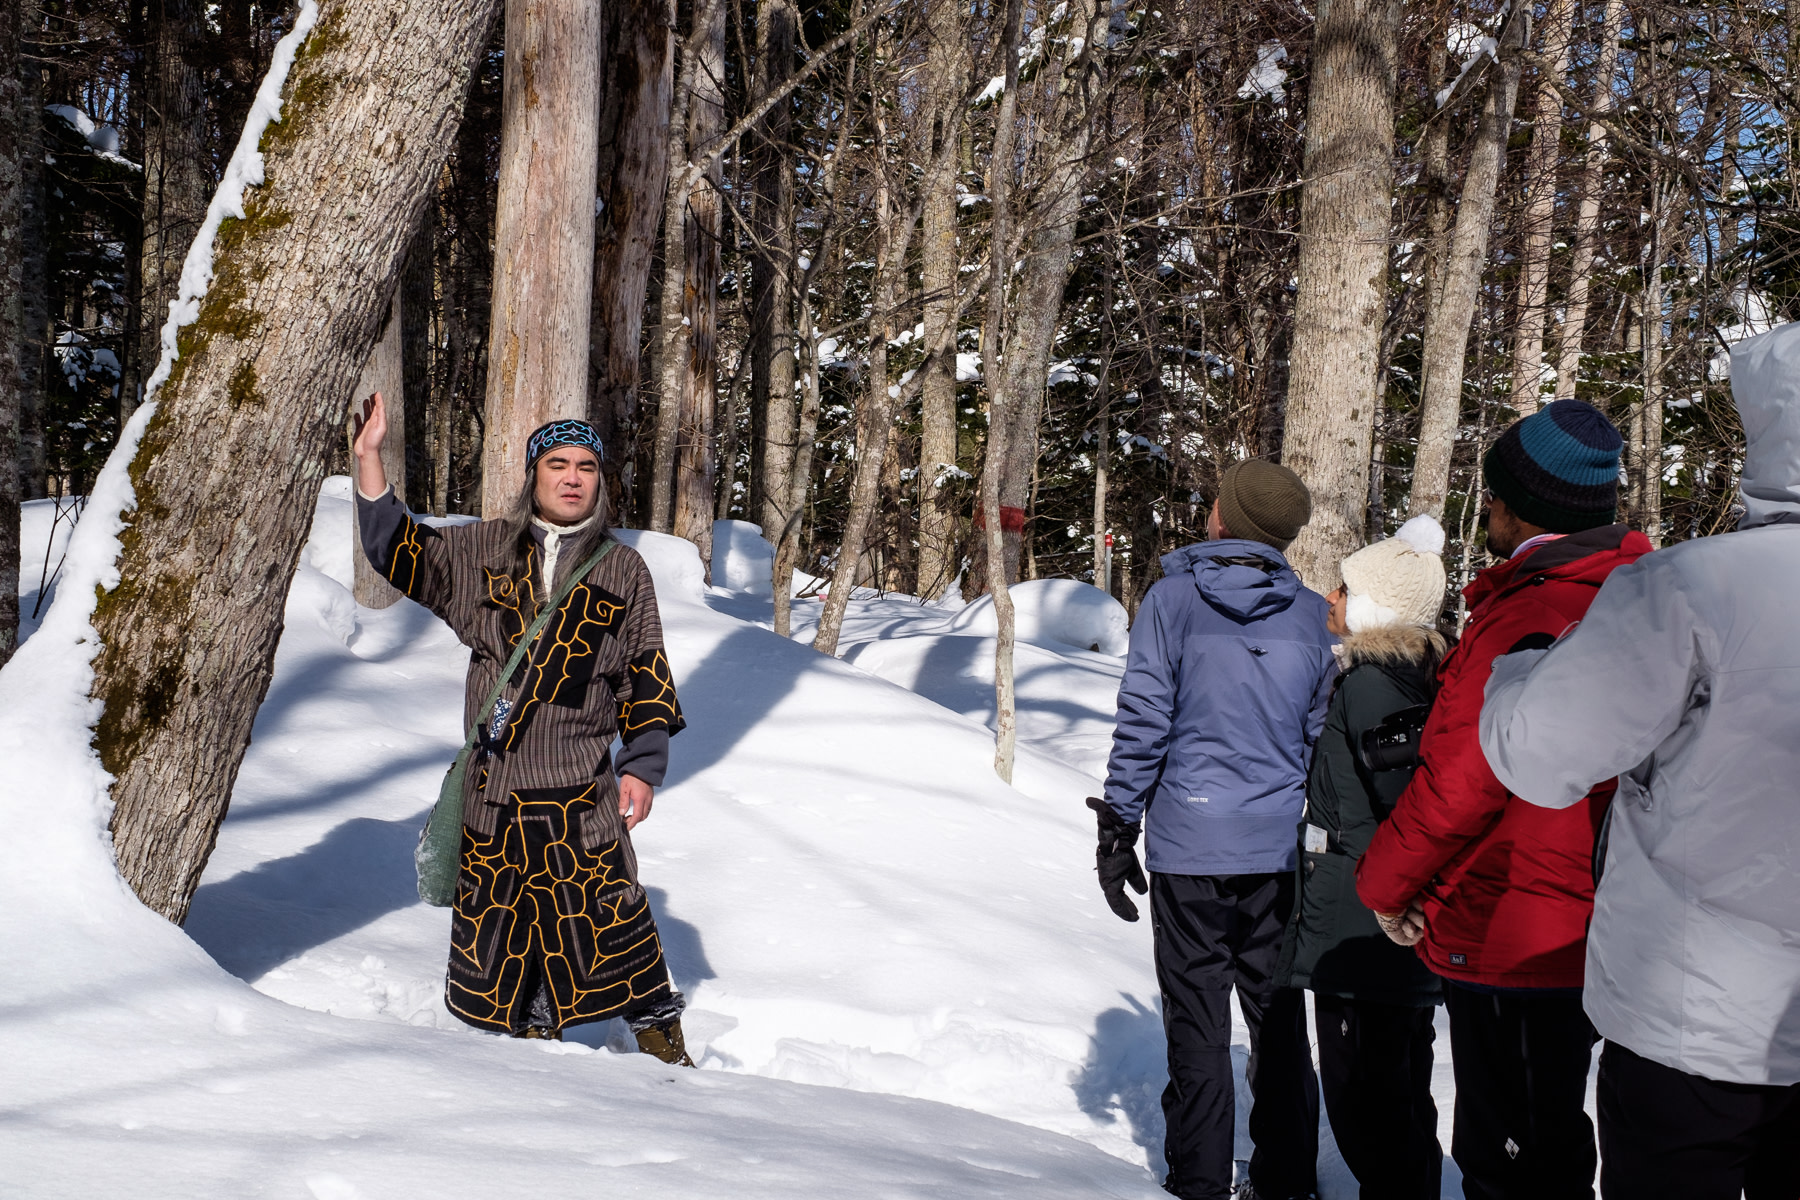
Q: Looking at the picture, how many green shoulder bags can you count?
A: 1